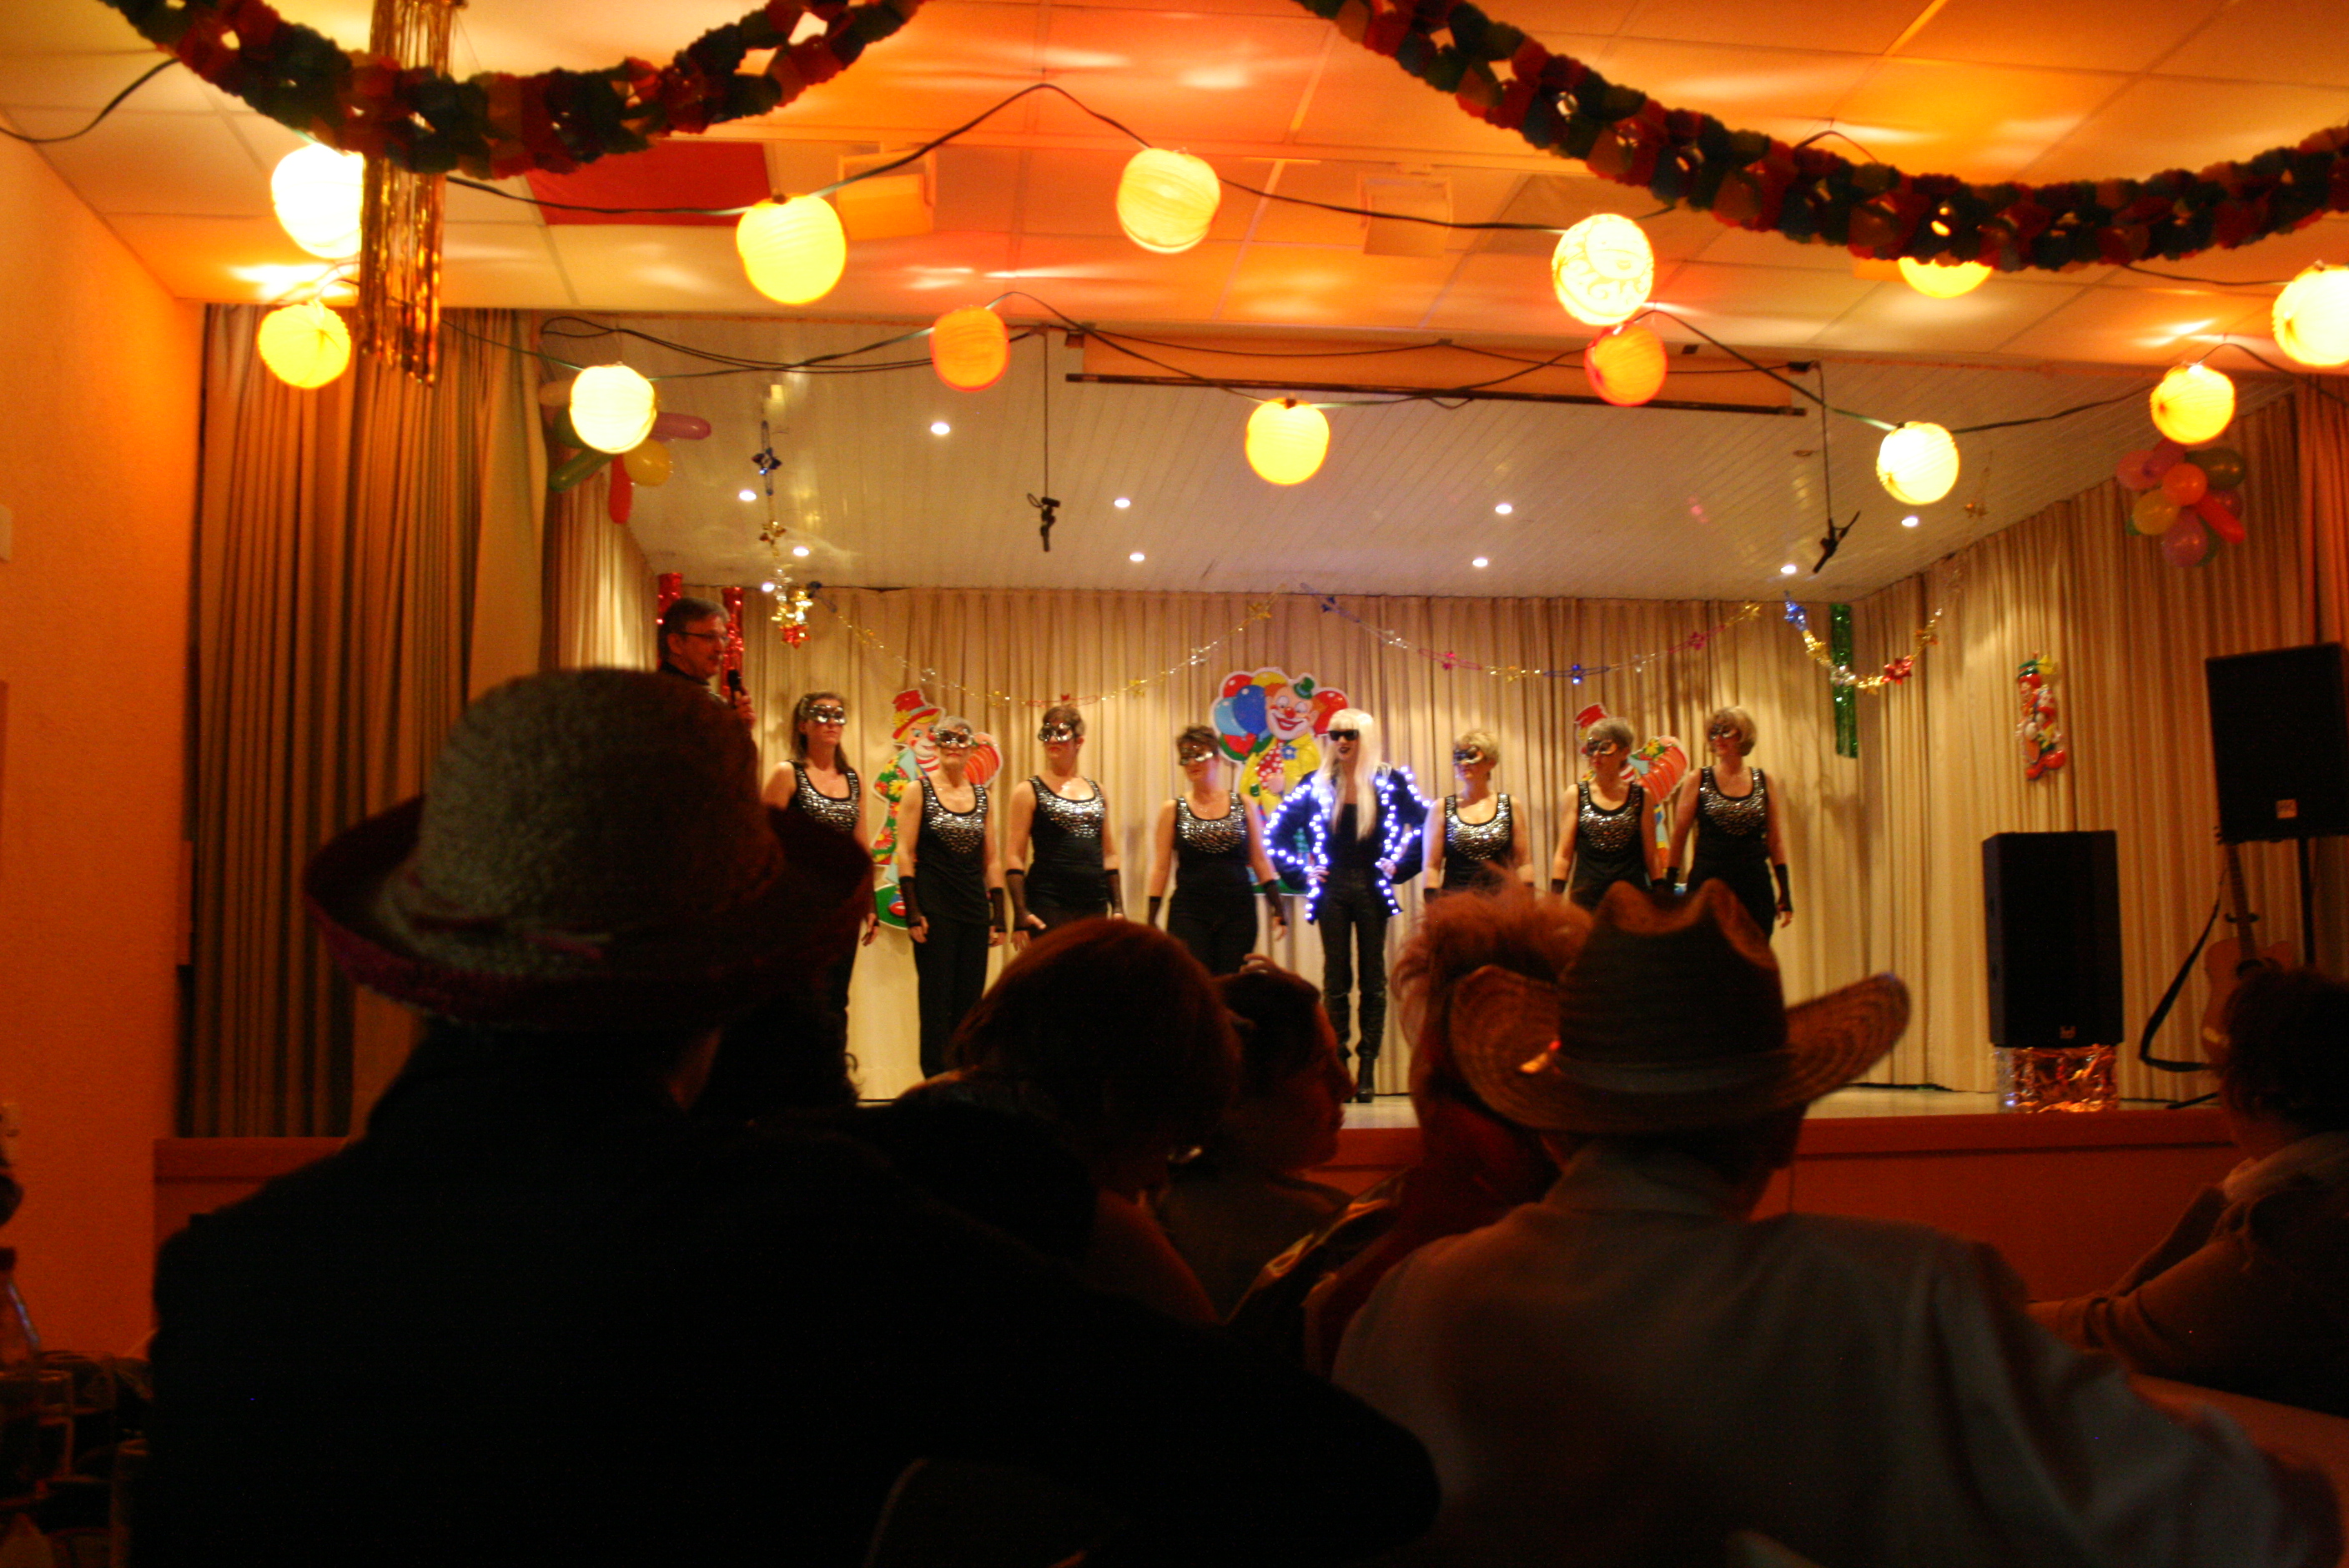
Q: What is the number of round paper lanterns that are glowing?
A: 13